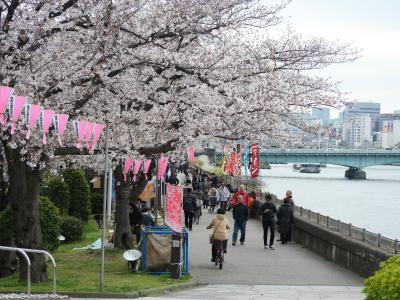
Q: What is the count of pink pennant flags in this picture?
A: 12